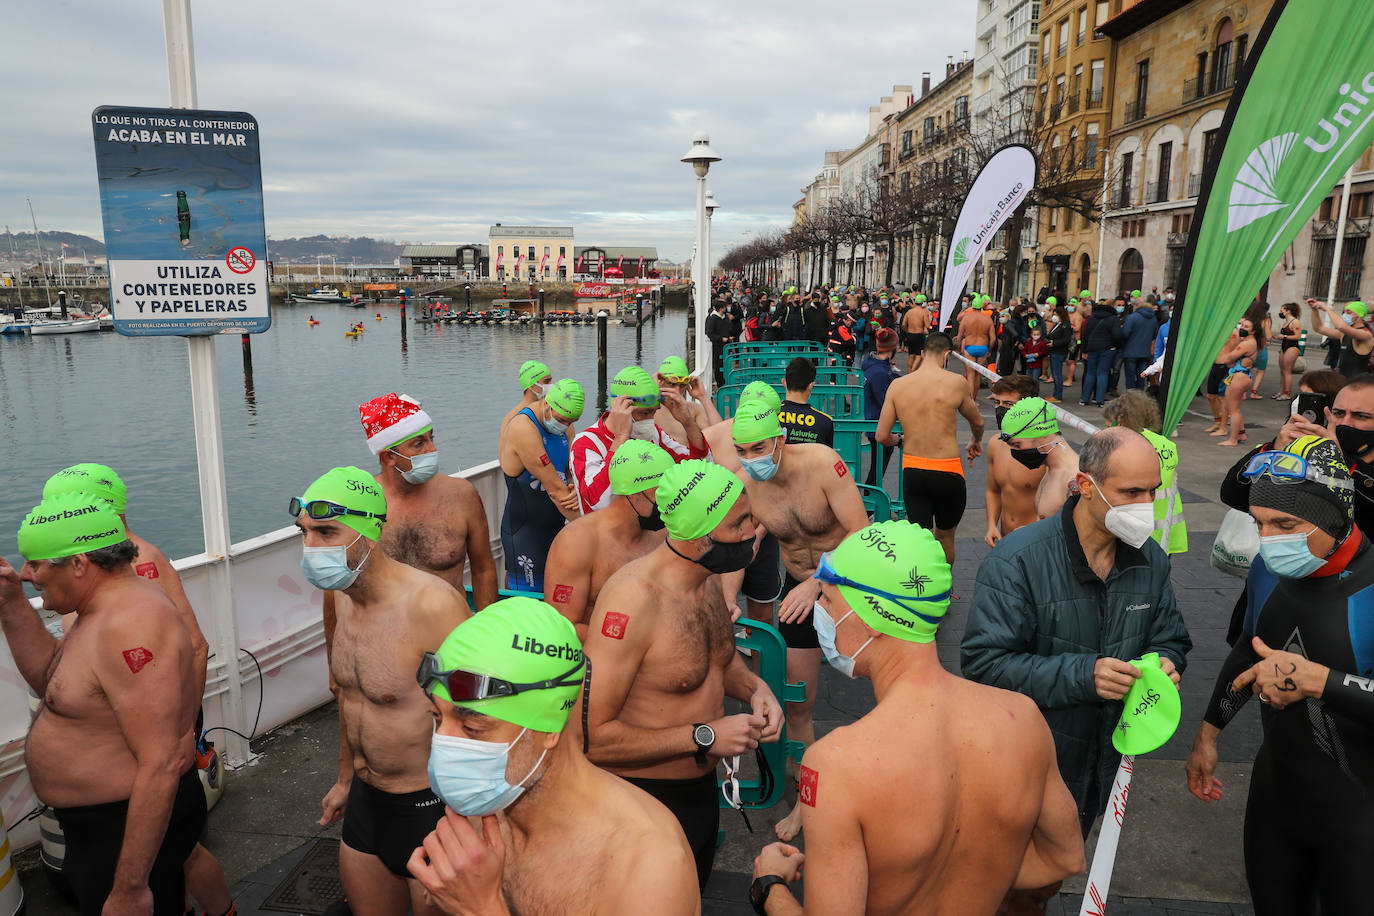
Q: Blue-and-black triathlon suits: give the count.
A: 2